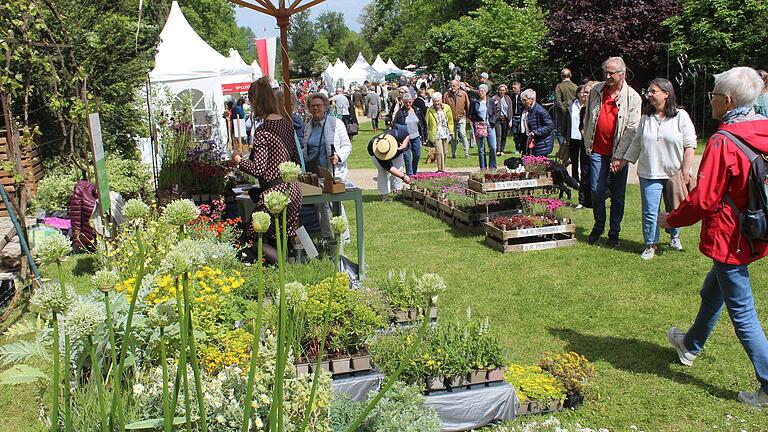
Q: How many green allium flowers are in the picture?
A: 15